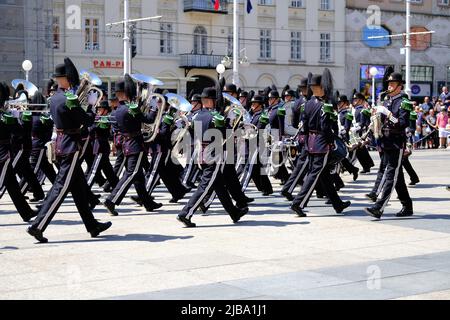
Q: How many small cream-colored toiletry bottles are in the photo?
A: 0